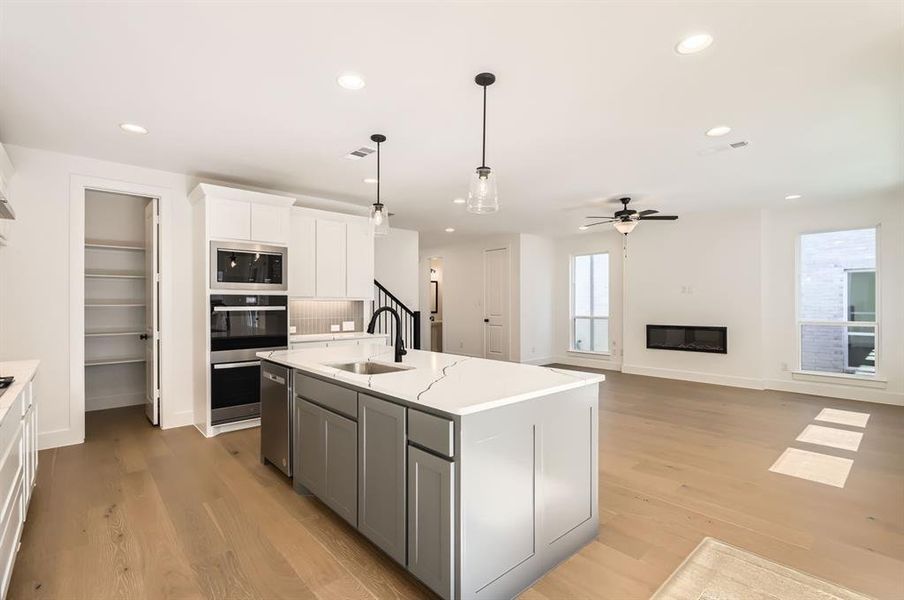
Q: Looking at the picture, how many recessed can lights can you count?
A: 9